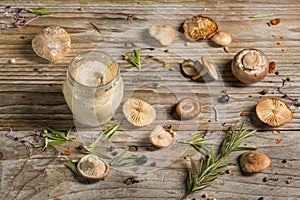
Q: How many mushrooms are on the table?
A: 13